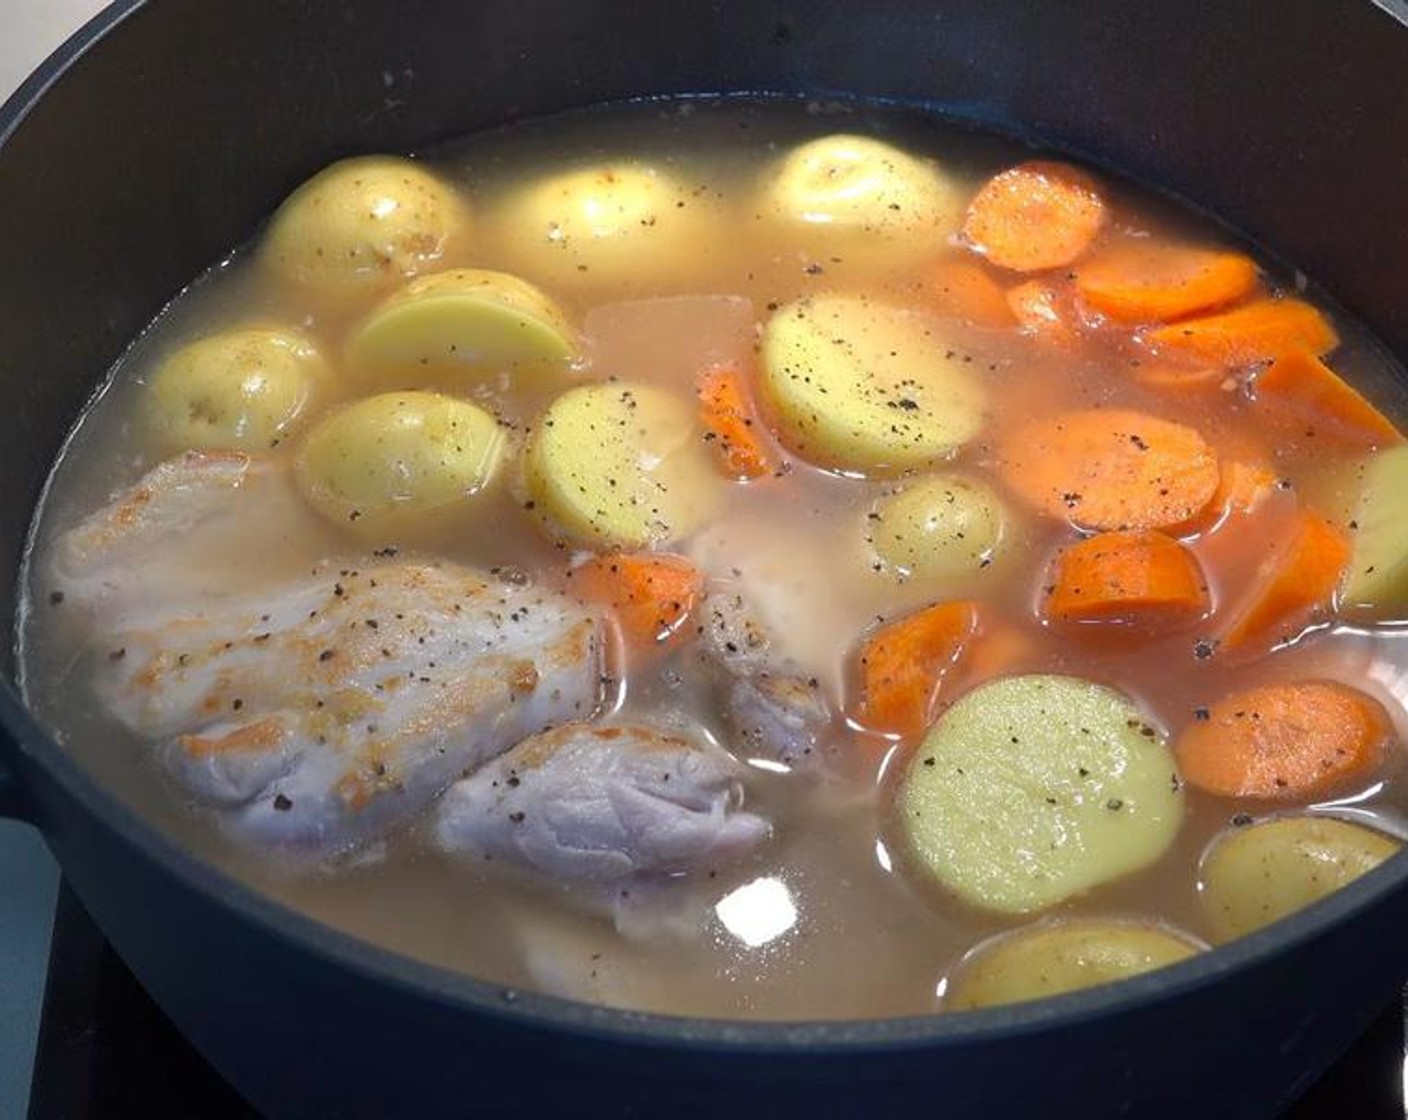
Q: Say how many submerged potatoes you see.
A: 13